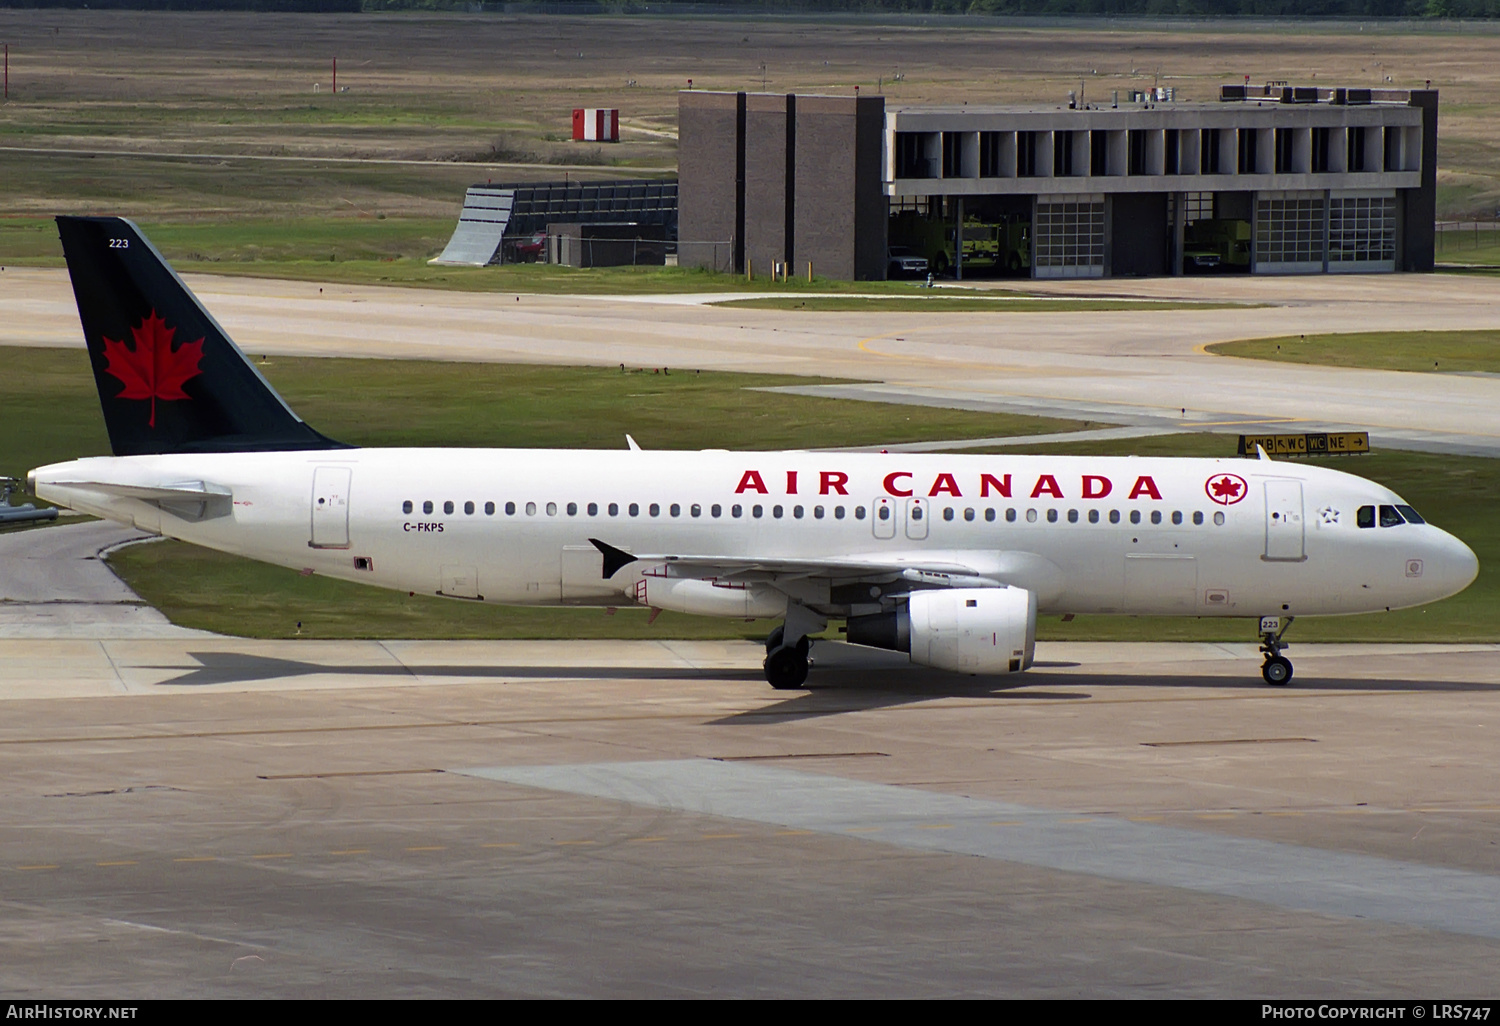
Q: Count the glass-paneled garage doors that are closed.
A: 3